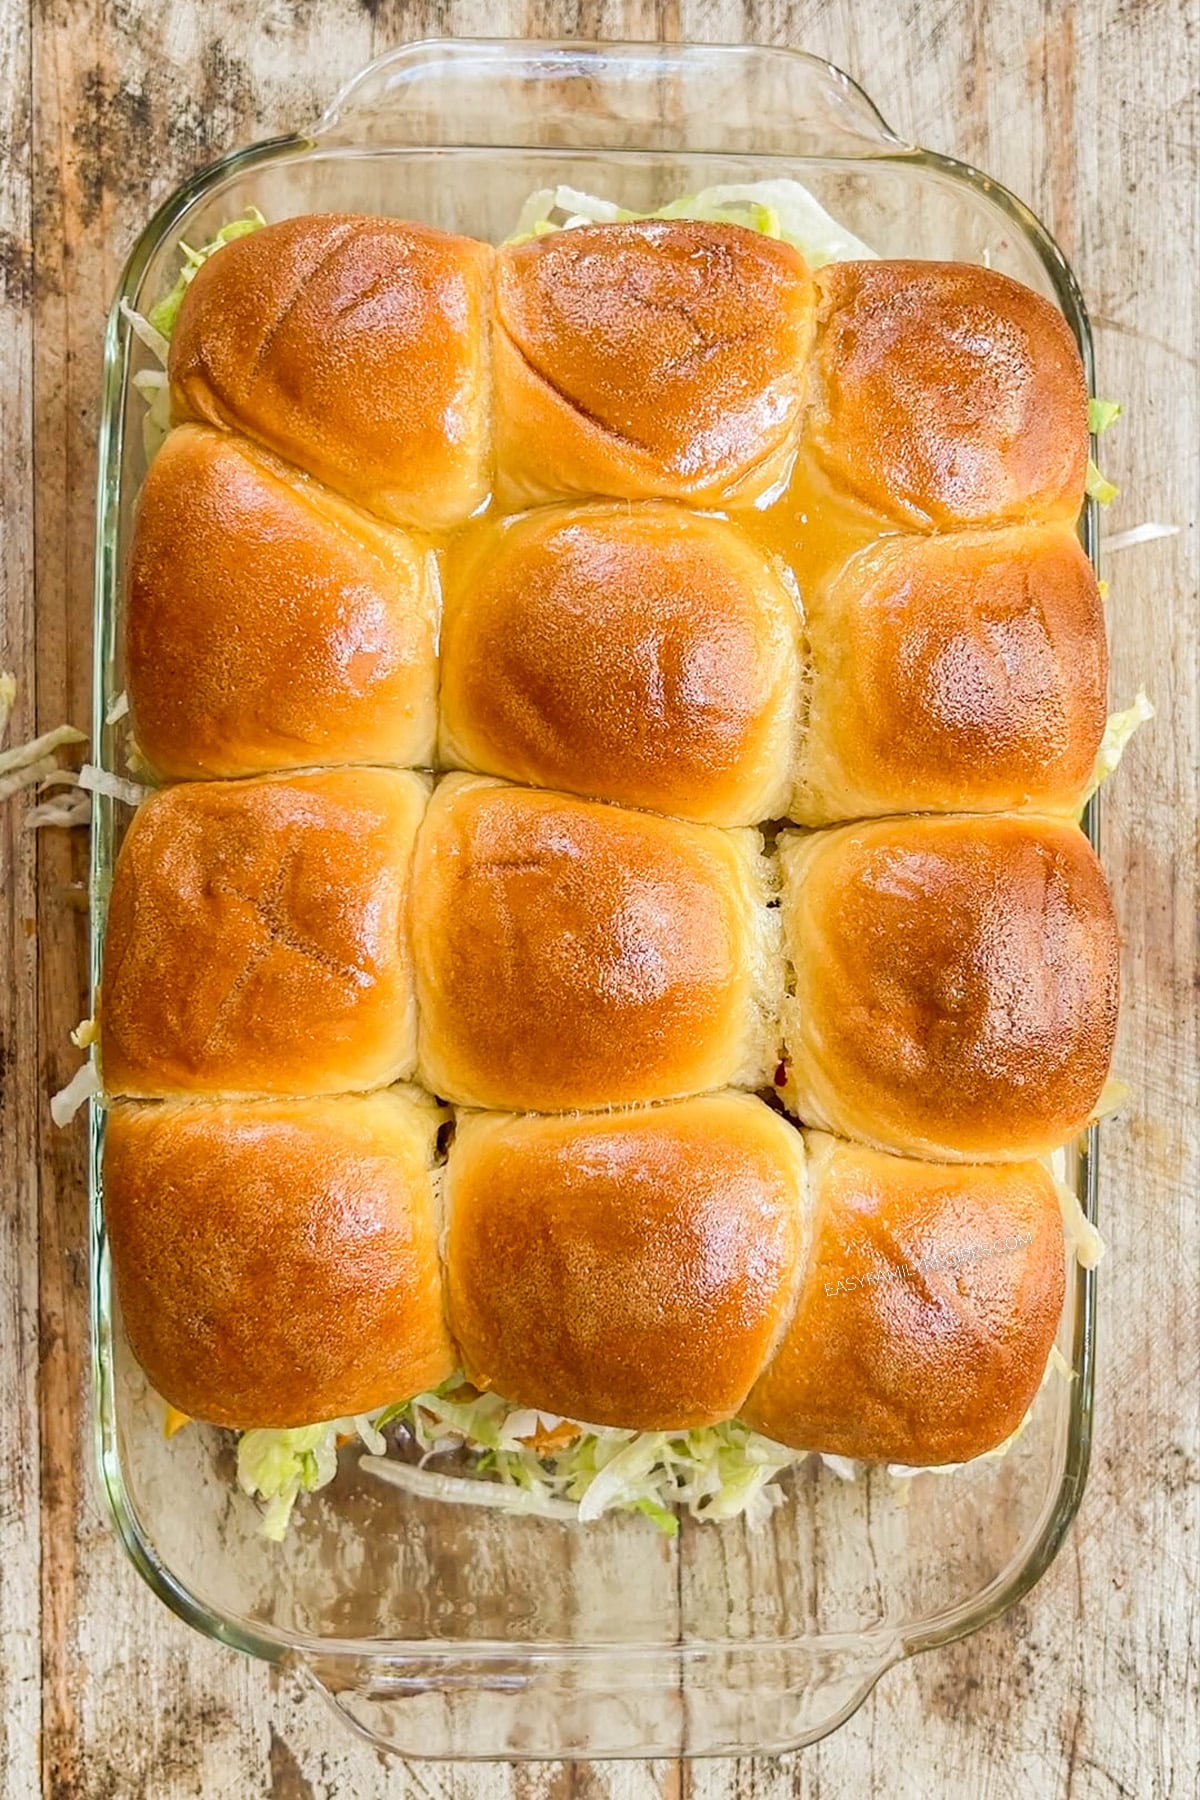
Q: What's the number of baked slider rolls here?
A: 12